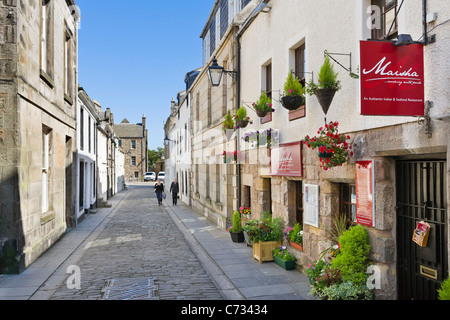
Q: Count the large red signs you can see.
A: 3